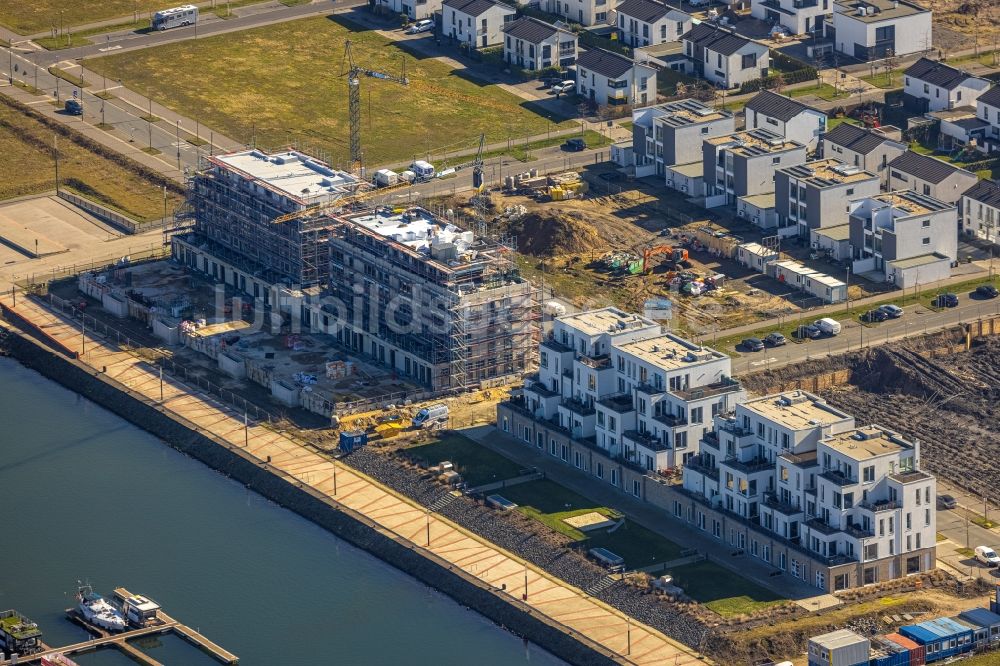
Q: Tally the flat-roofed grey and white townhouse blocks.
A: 4